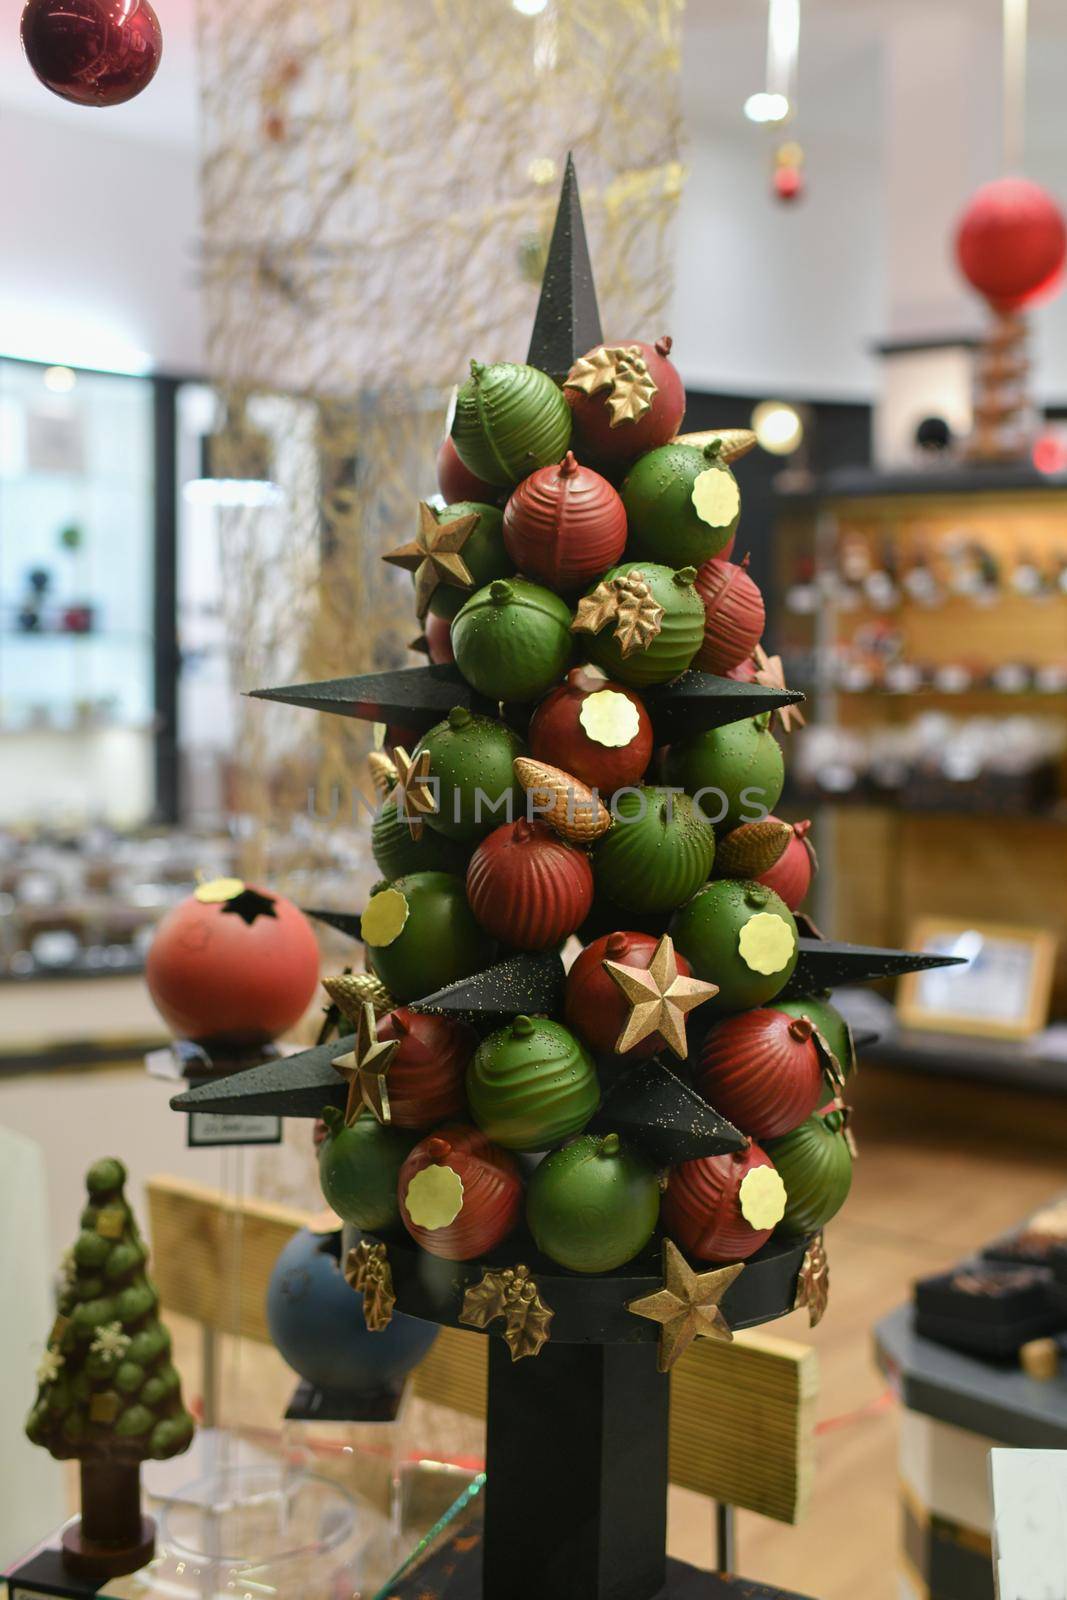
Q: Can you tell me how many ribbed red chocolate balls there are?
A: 7